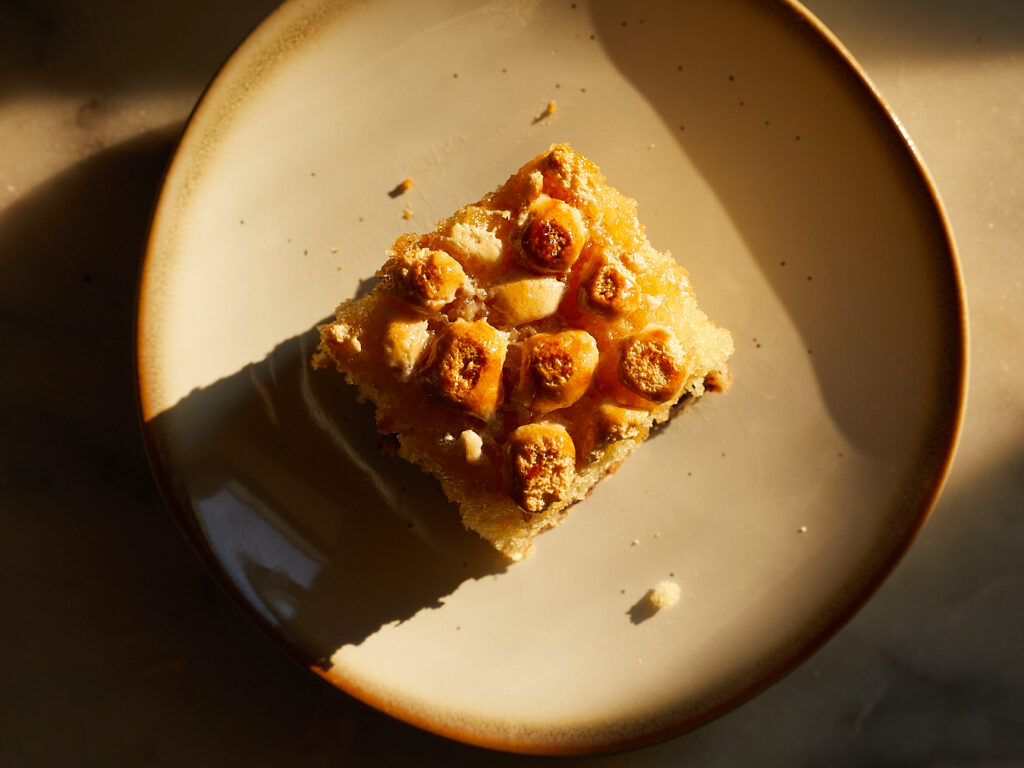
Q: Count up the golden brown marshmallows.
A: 7